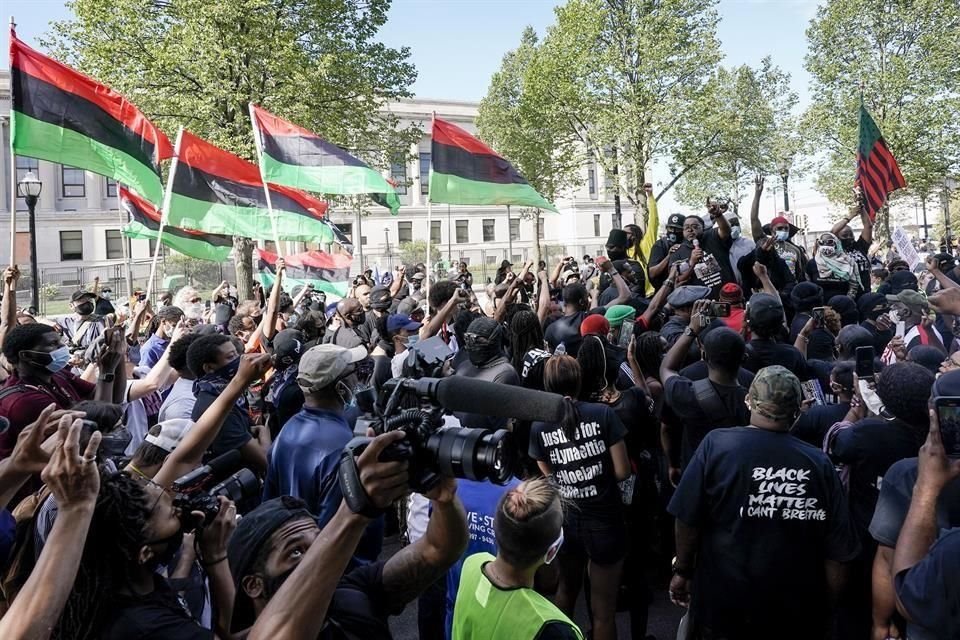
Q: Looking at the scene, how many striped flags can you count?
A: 7